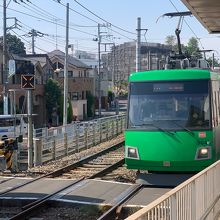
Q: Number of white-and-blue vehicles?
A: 1